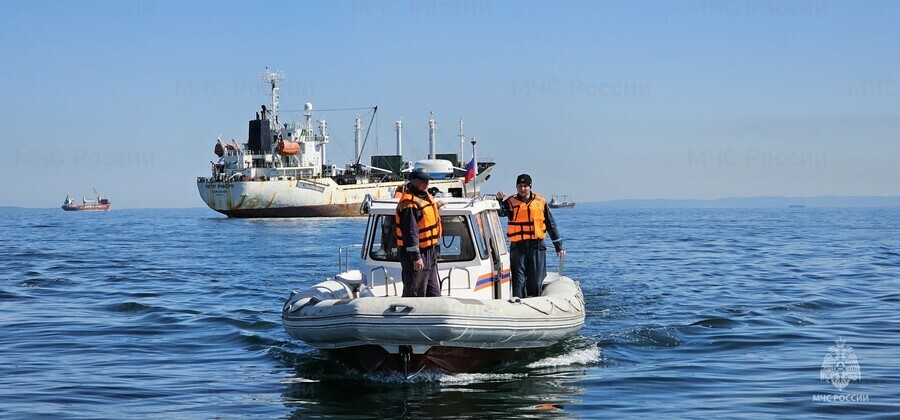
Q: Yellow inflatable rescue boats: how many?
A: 0